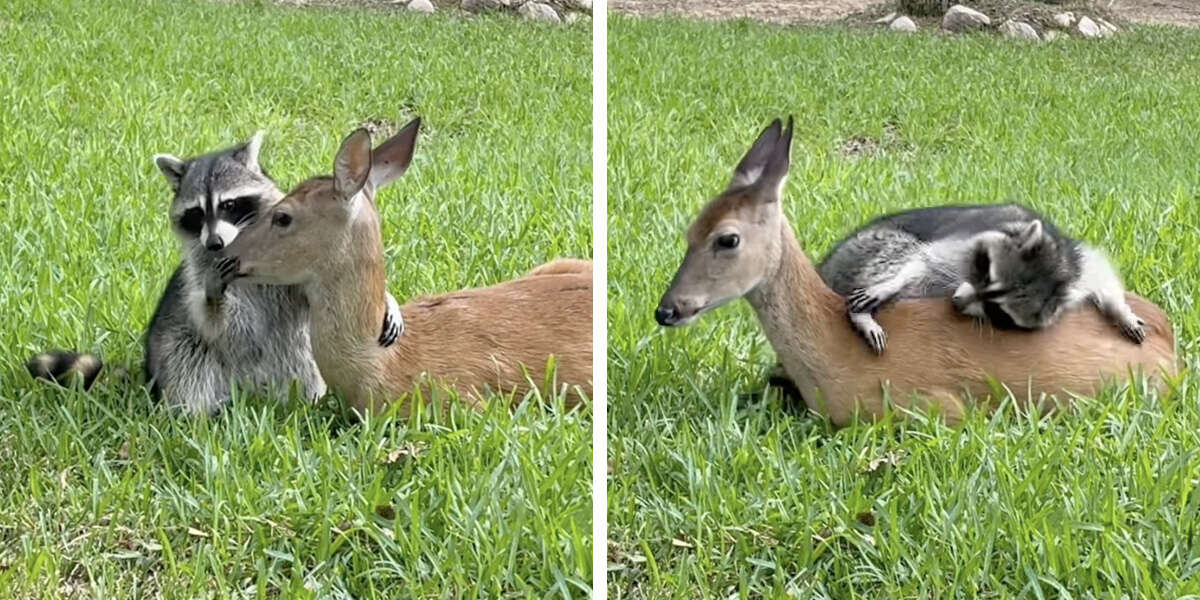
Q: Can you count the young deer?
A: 2